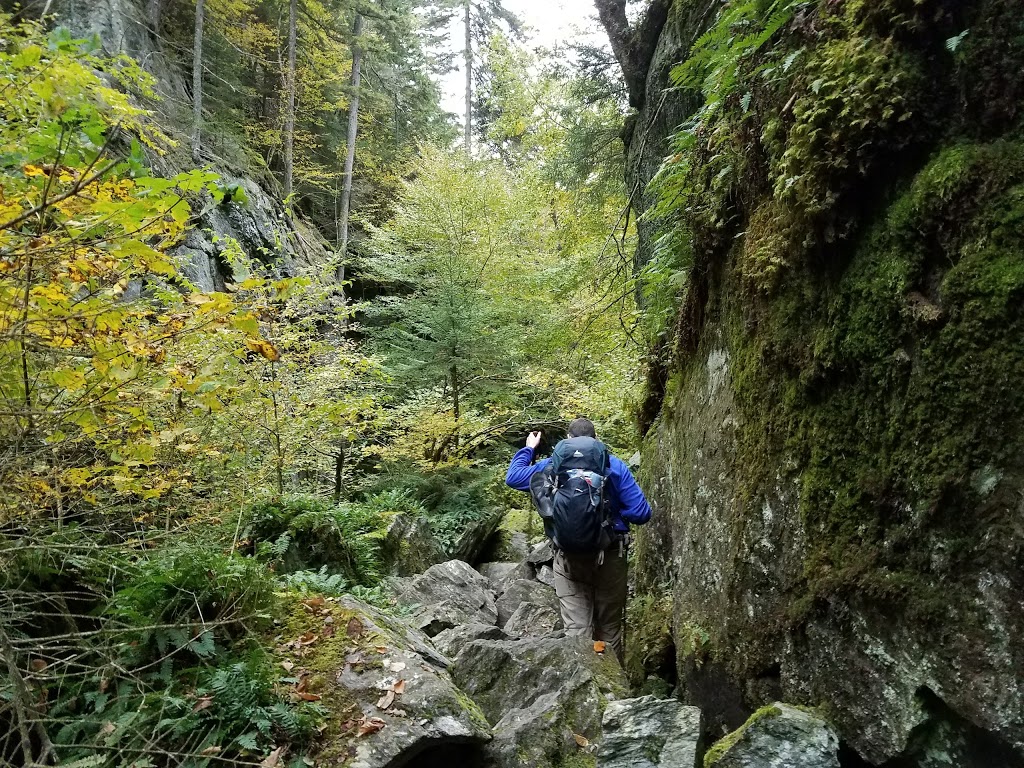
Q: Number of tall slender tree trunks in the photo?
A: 4